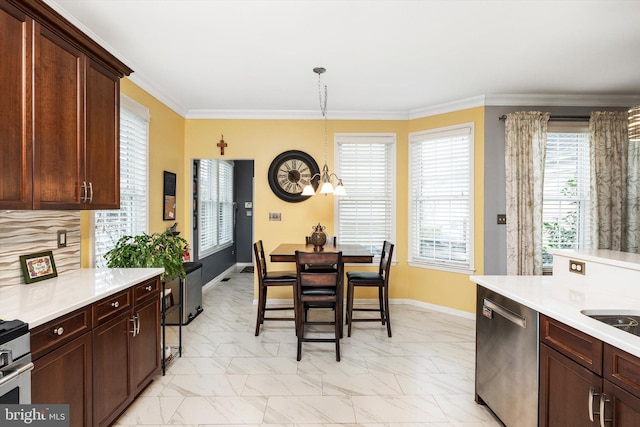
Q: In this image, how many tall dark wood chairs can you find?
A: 4